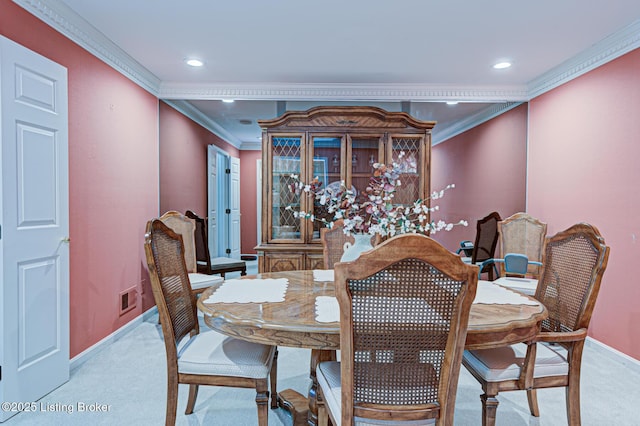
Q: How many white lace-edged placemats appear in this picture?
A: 4